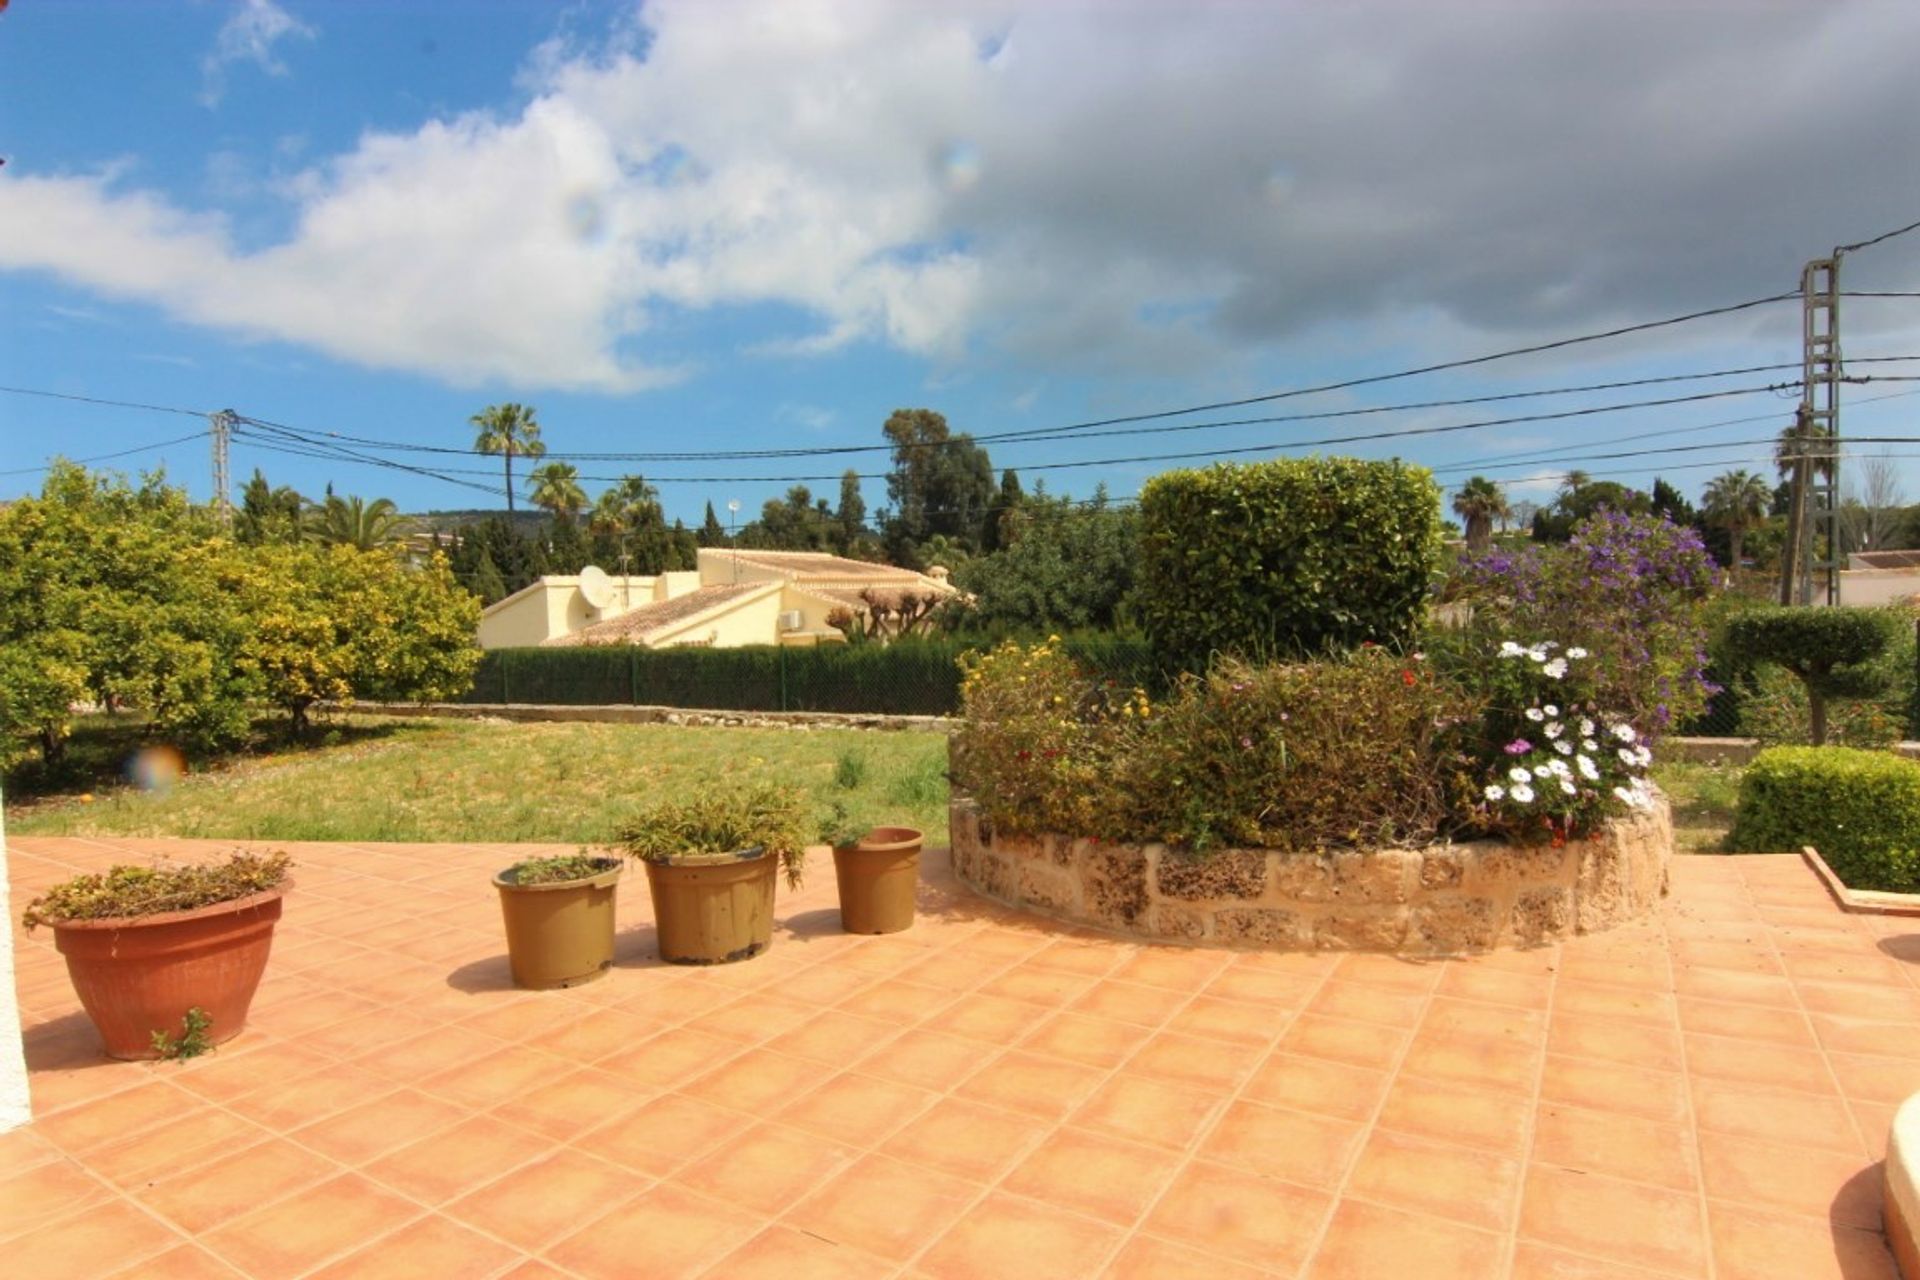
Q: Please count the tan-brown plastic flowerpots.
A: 3